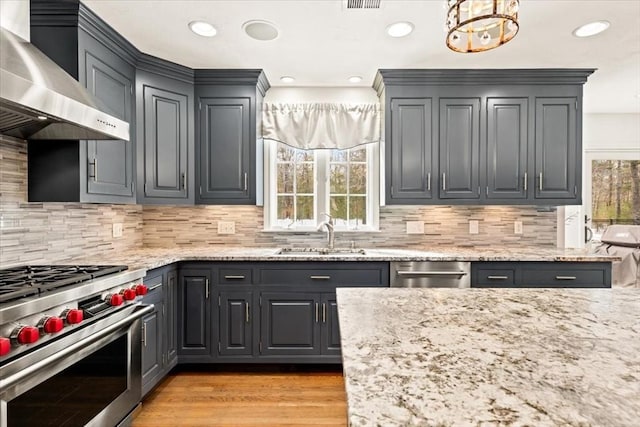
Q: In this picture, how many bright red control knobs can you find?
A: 7